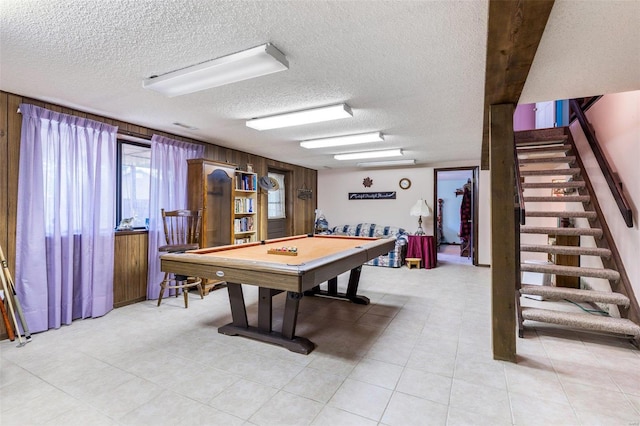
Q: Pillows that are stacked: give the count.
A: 0